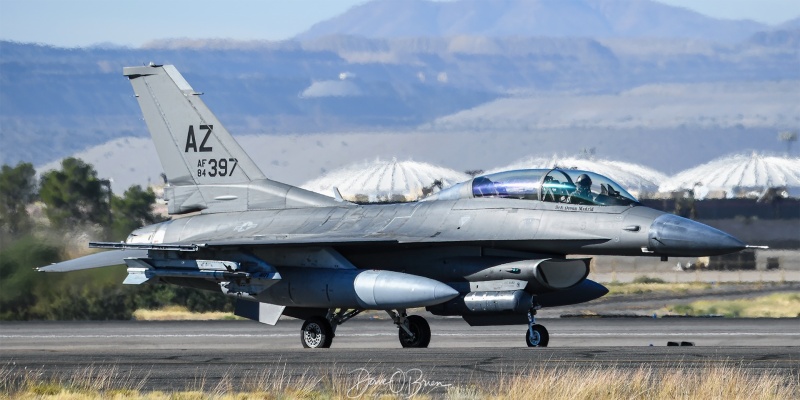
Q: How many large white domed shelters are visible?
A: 3